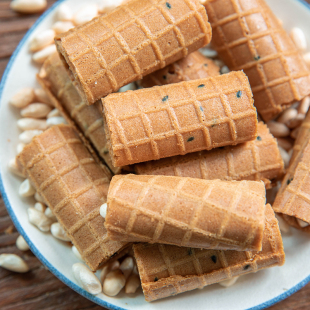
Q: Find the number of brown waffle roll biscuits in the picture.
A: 10